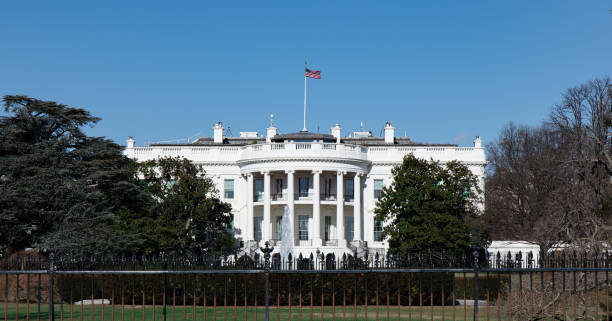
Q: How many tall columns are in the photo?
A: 6